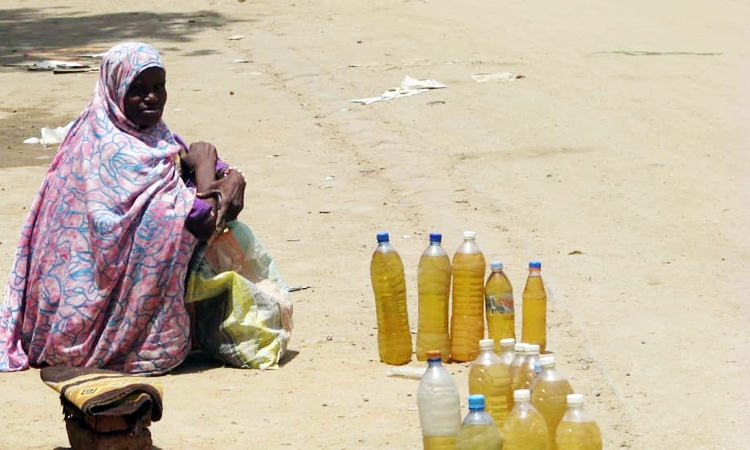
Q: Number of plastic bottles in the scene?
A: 15